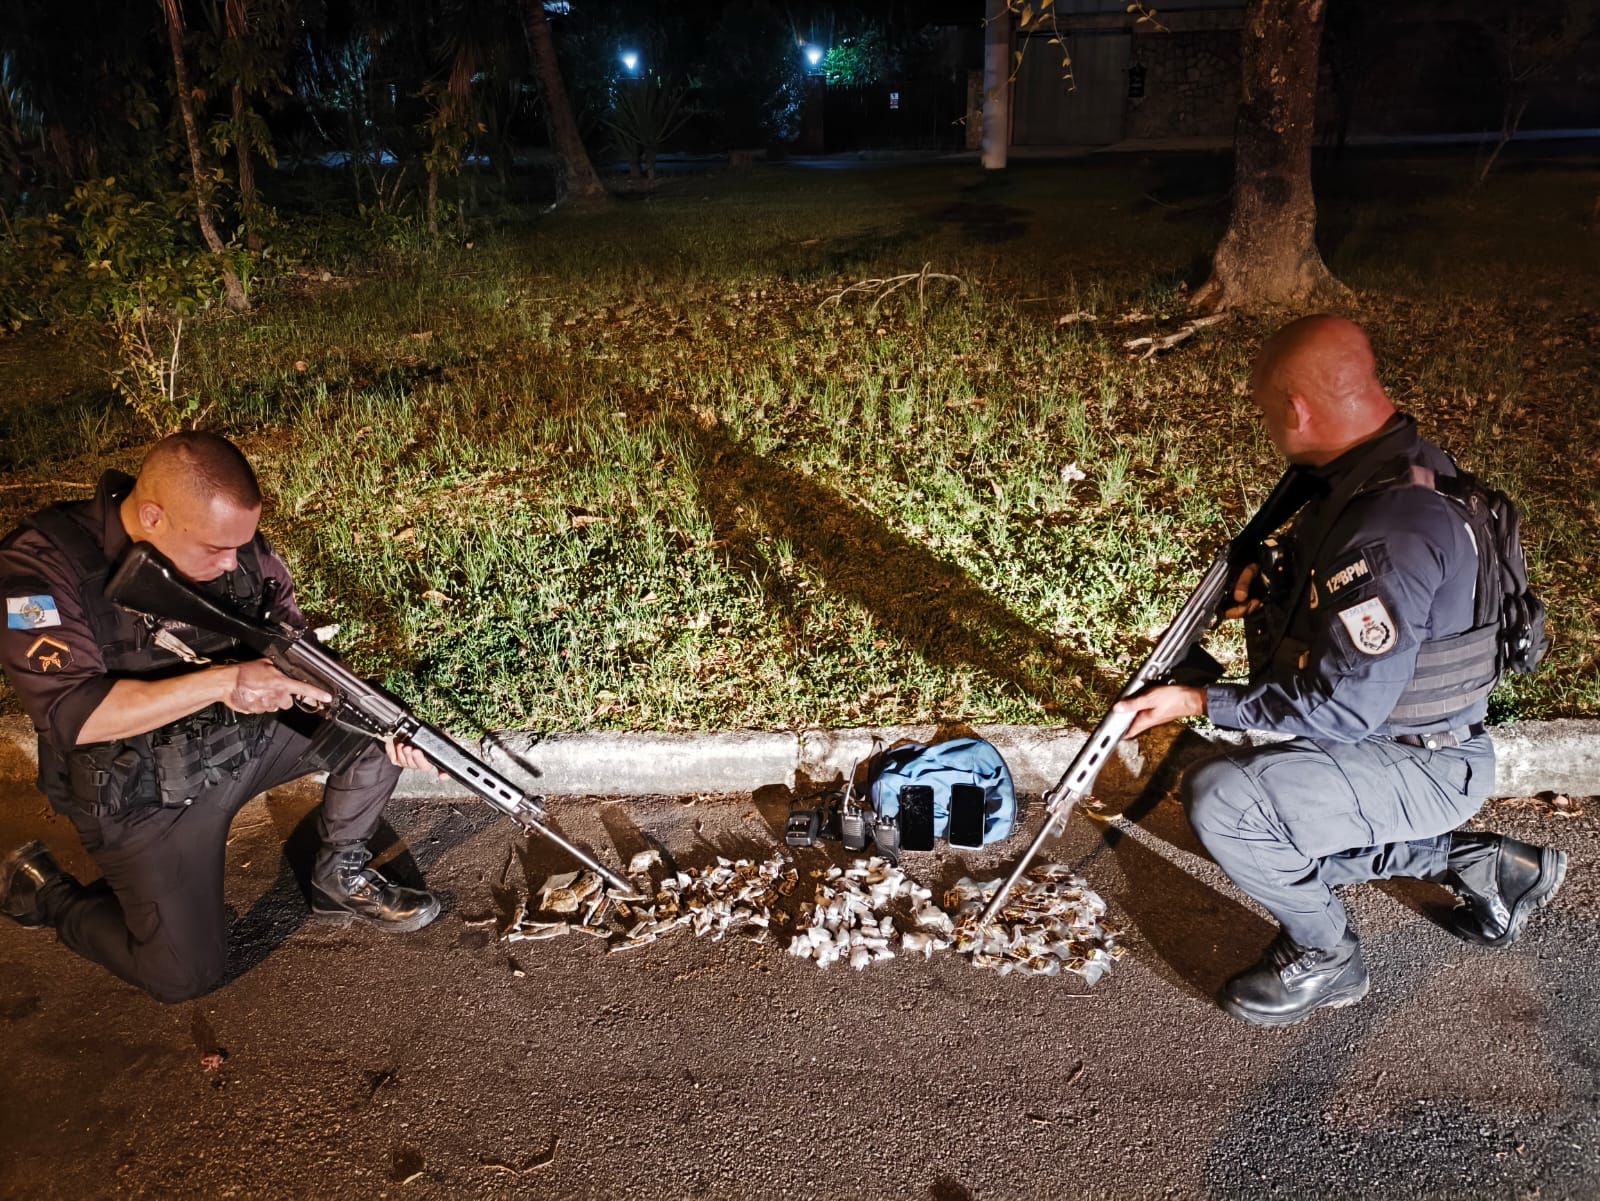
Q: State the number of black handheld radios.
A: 2